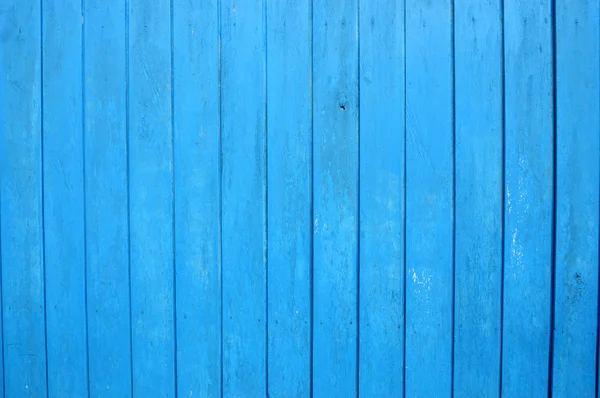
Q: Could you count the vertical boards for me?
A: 13